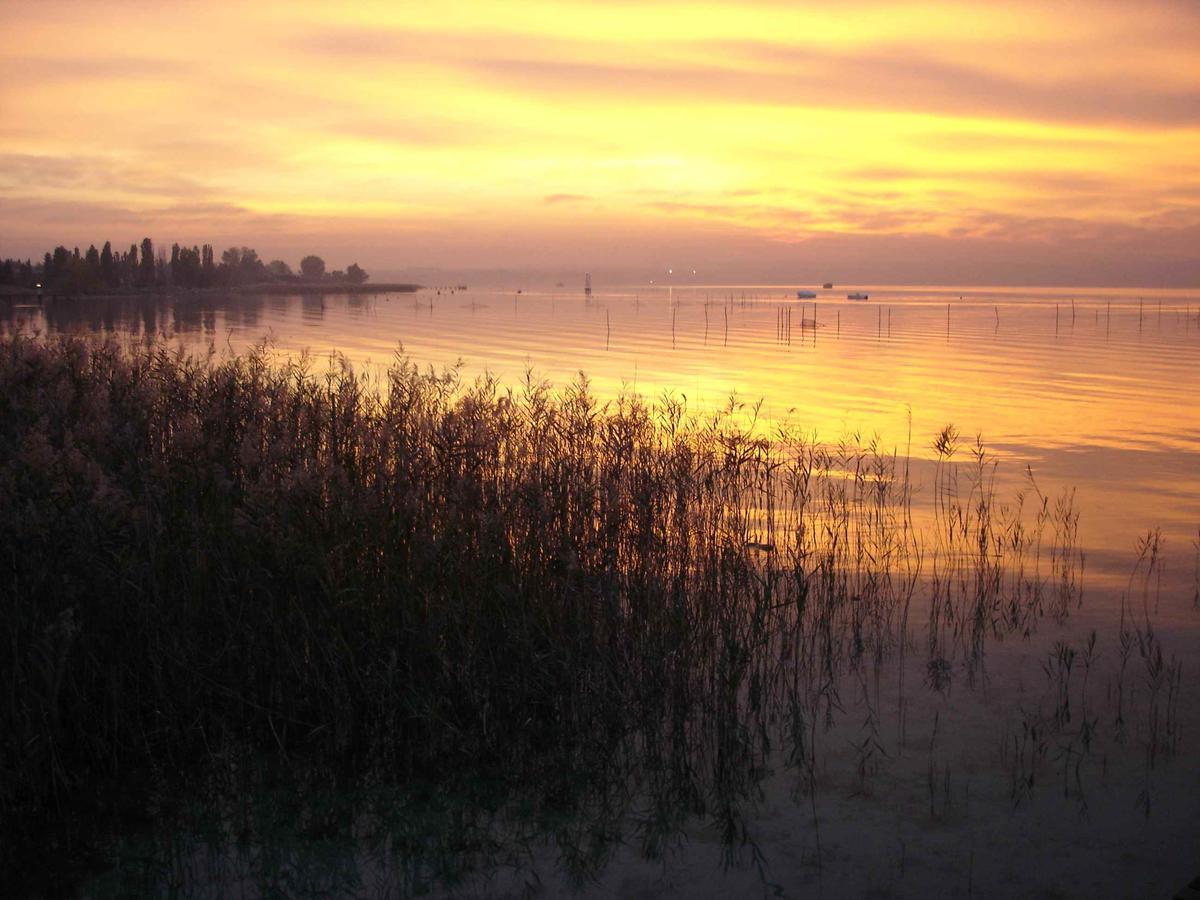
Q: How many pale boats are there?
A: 2